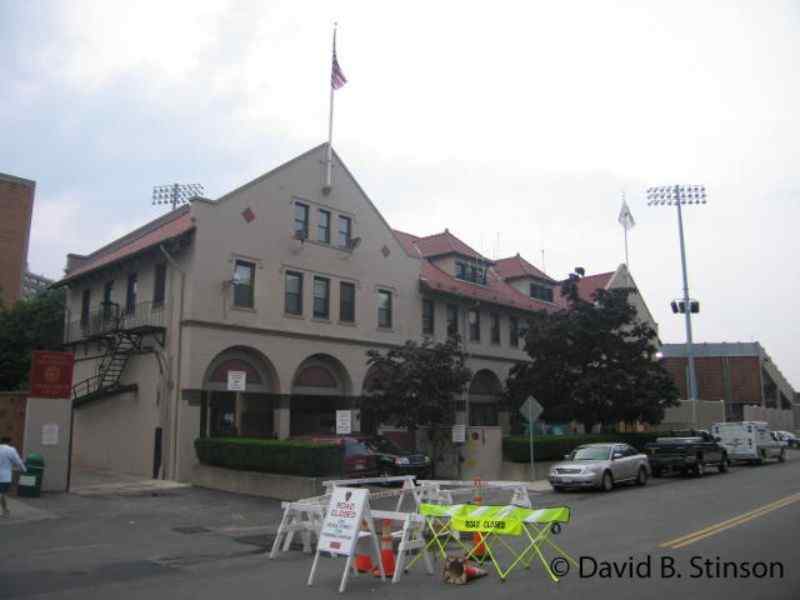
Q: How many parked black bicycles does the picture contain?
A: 0